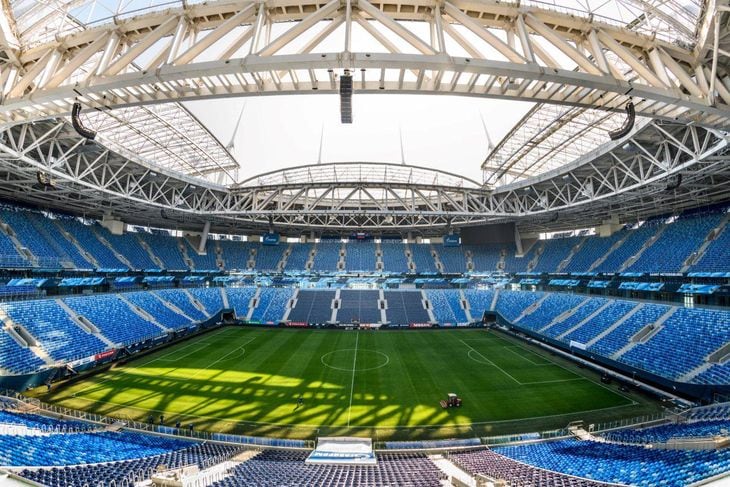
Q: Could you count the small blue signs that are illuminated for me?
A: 2